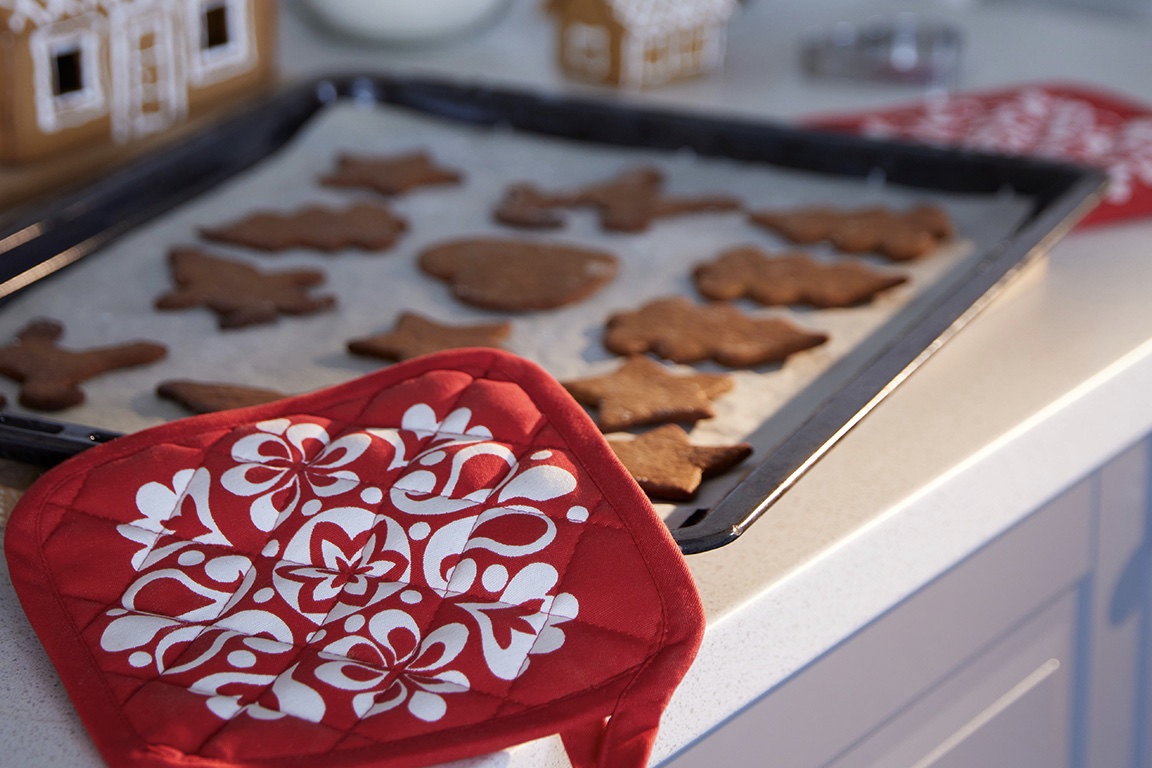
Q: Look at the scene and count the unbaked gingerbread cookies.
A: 0